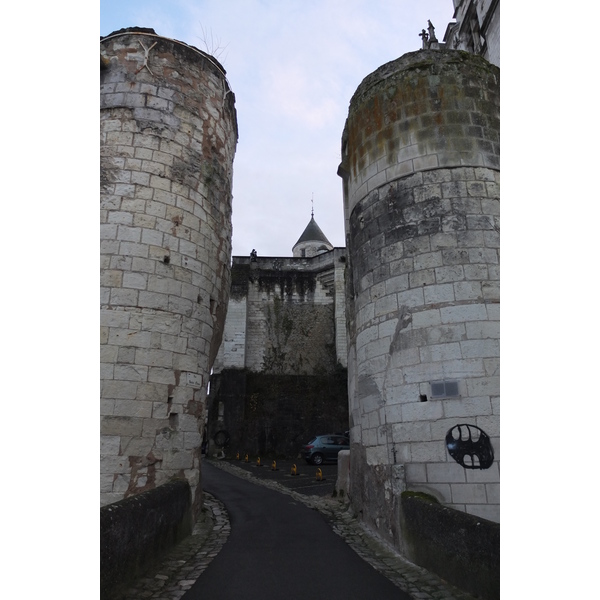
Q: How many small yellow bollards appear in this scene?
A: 6